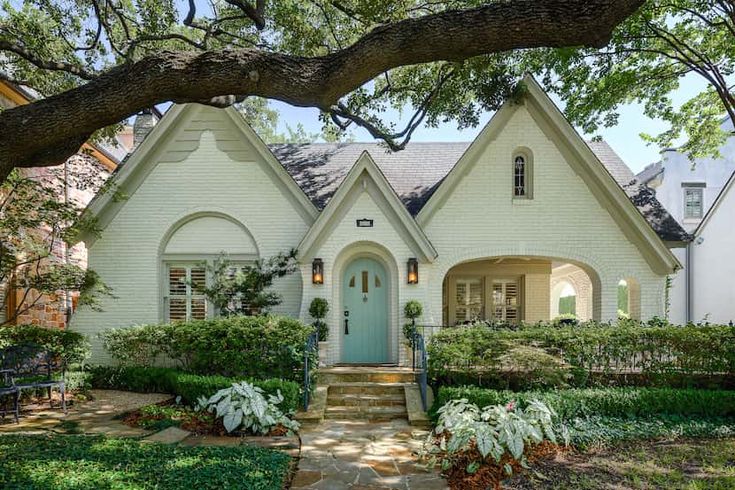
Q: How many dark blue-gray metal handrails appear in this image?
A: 2